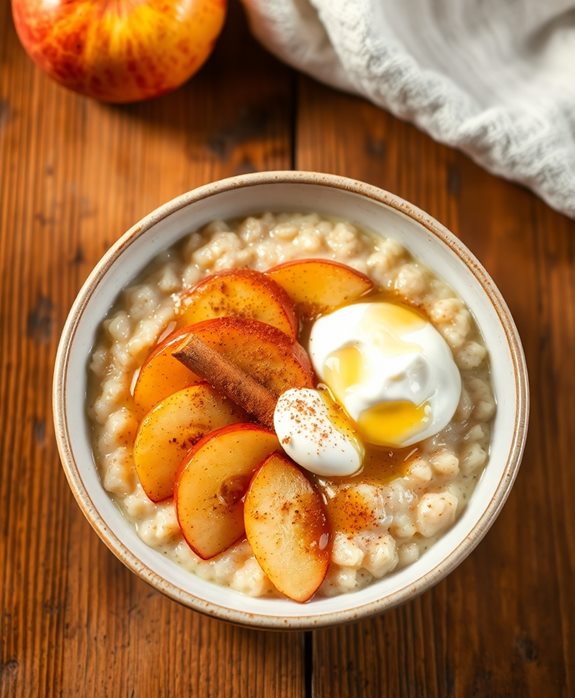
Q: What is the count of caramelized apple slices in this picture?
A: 6